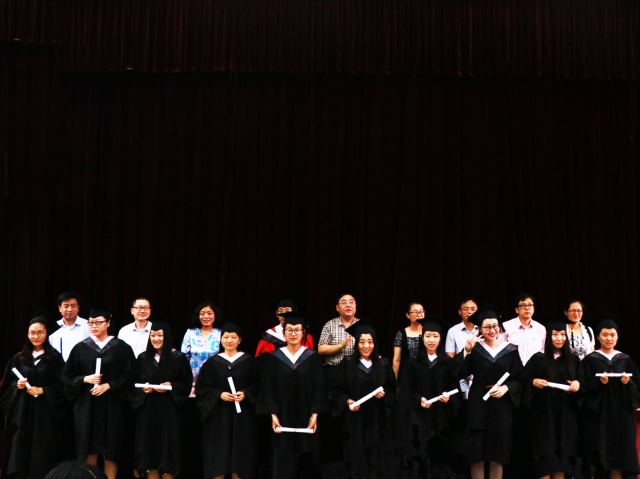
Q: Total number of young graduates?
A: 10